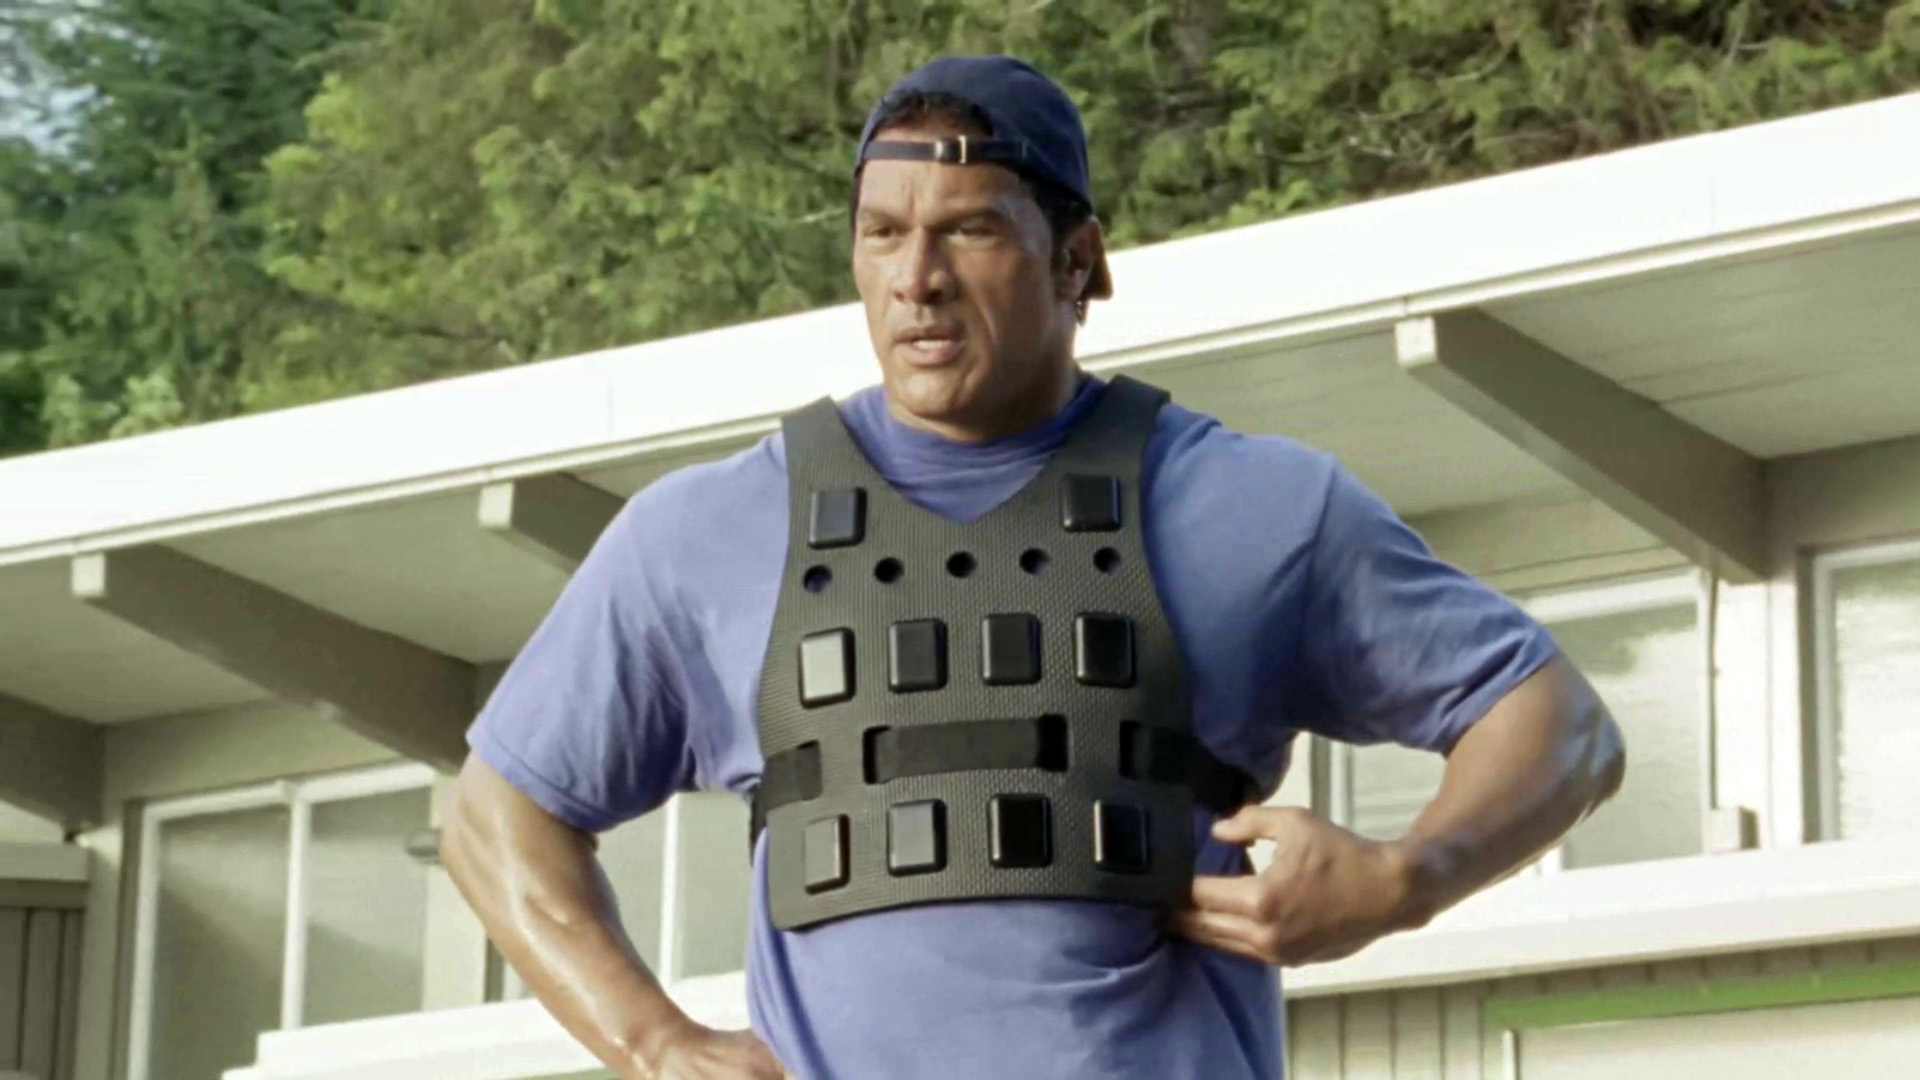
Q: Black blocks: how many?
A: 10